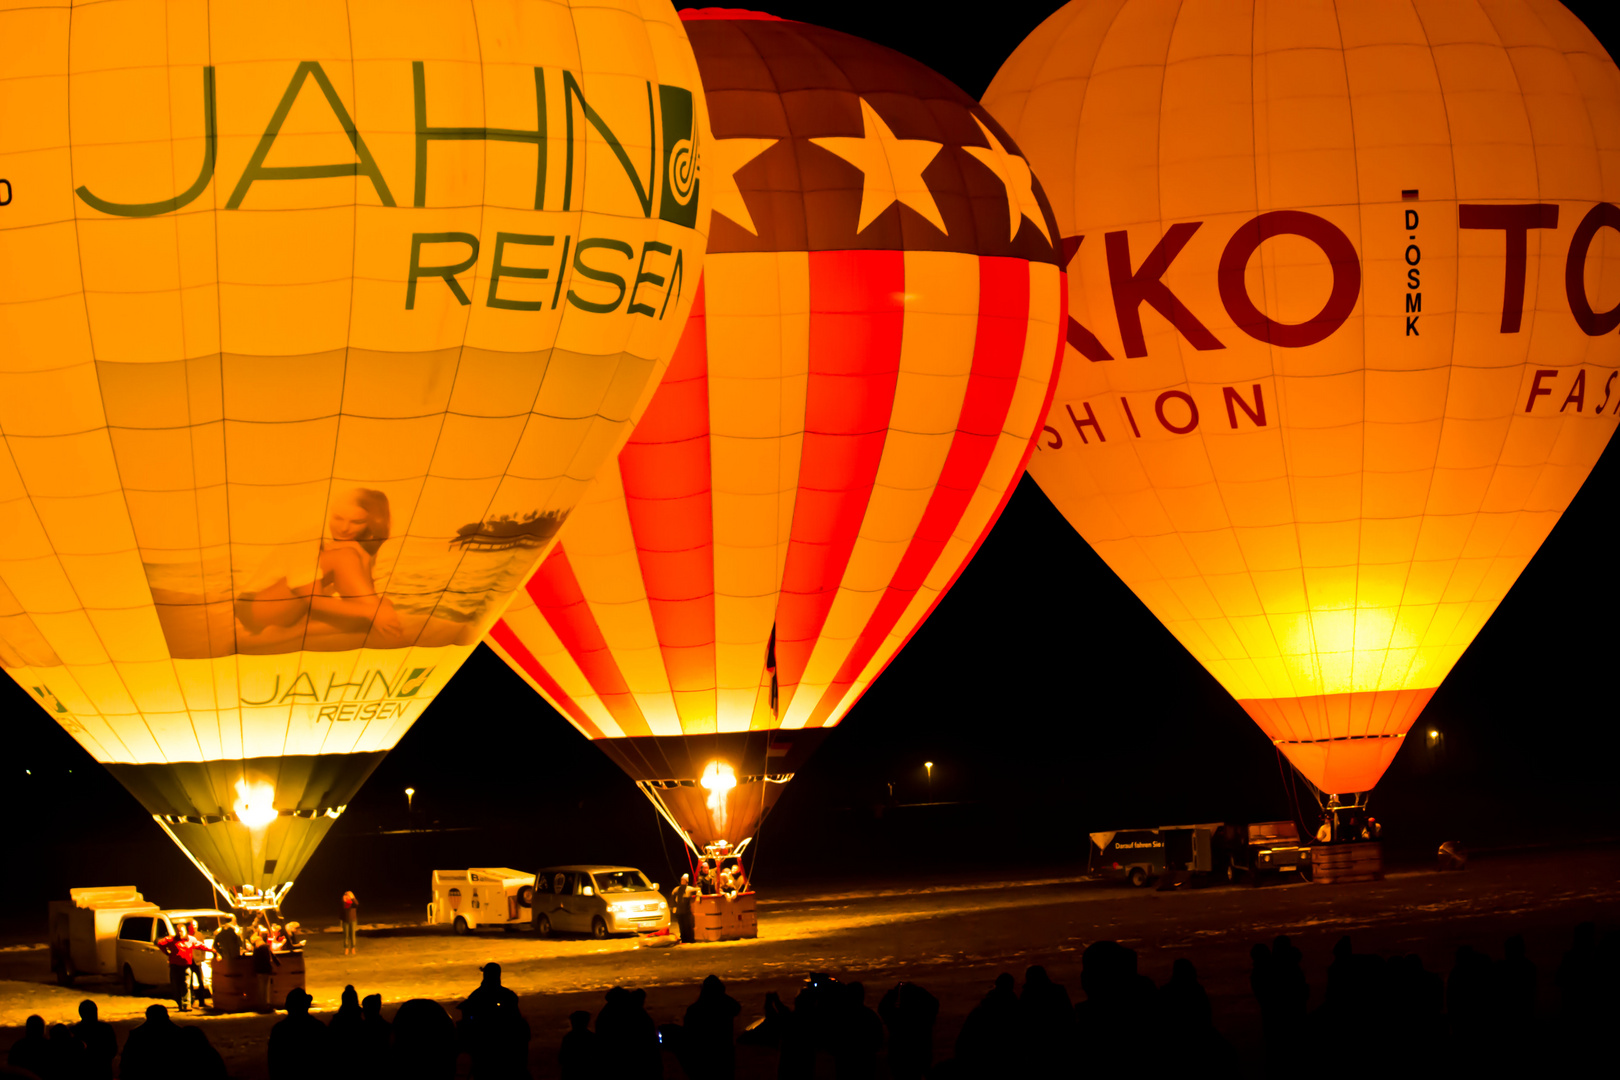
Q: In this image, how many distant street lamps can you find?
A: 3